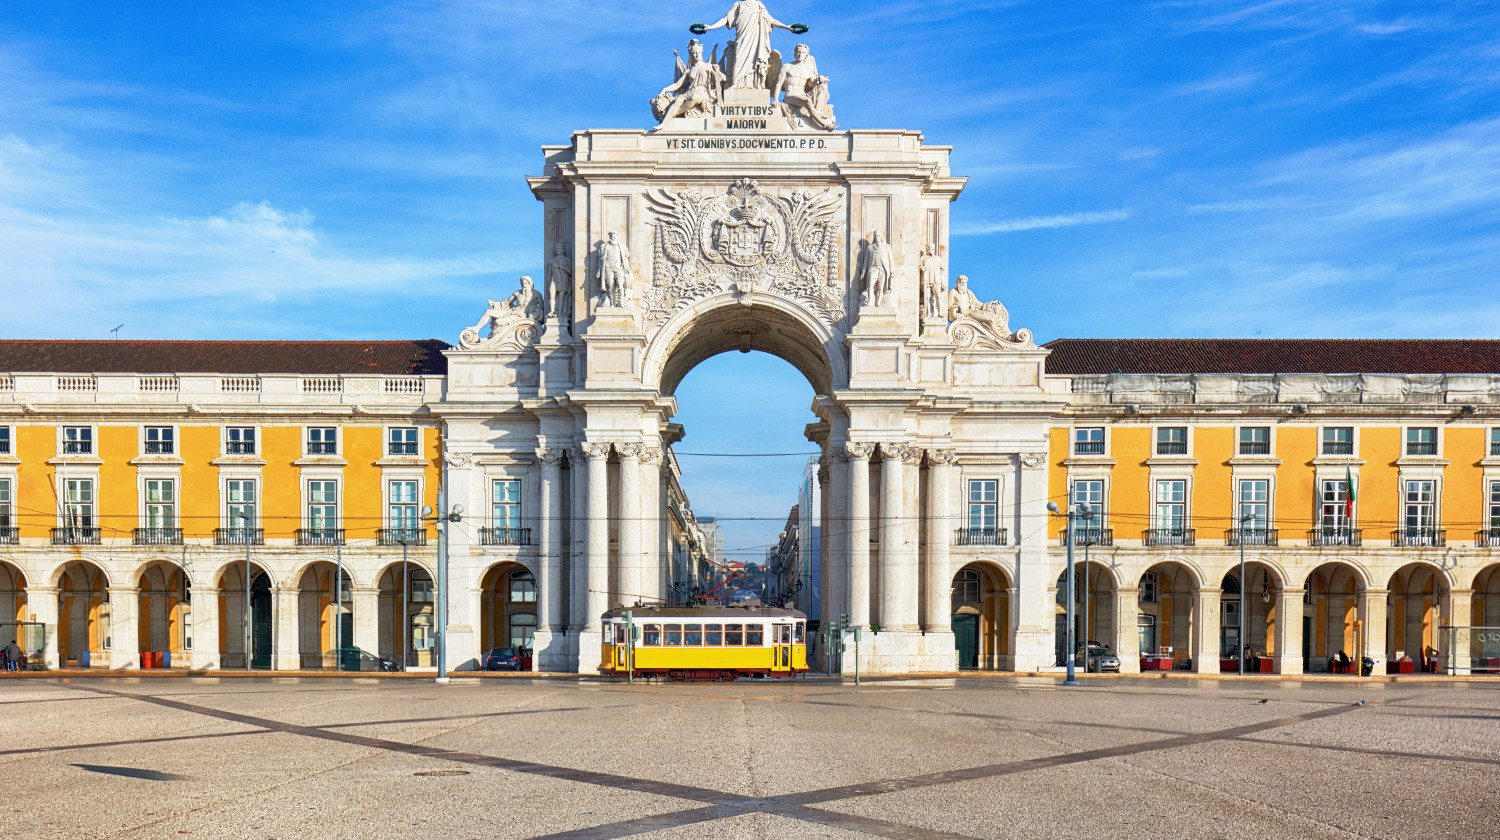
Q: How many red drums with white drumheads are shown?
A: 0